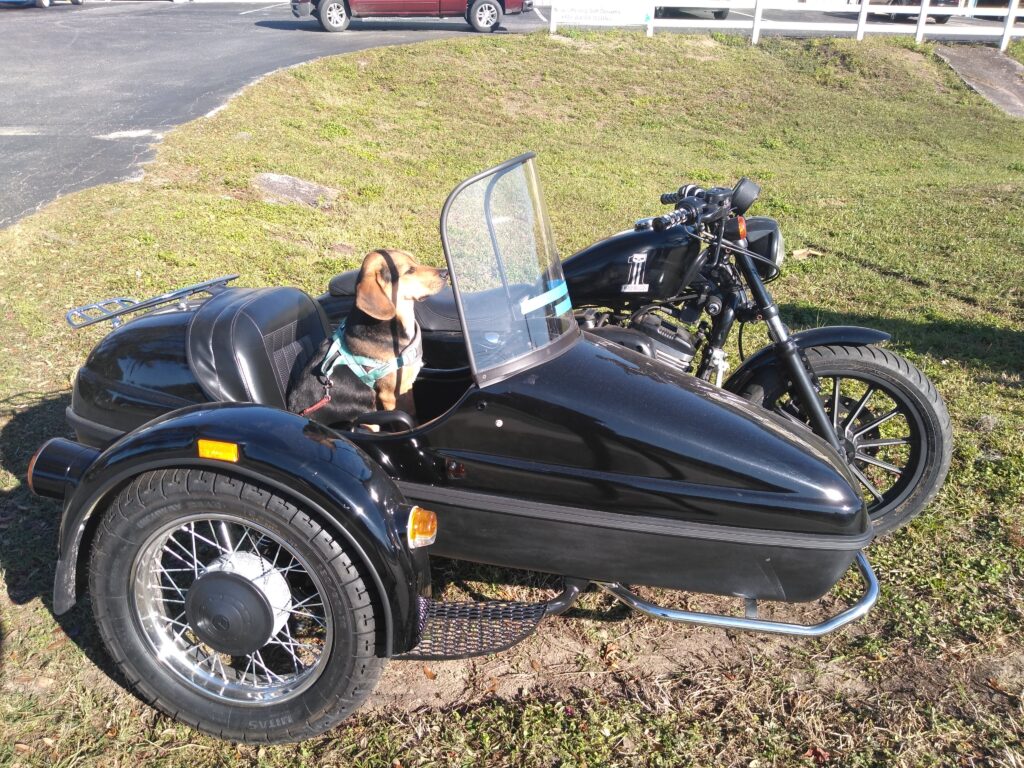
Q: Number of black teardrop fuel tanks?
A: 1